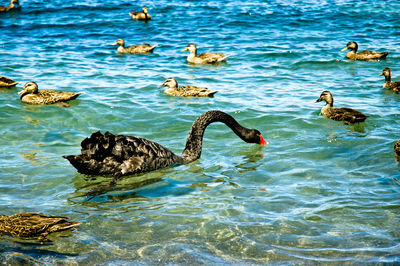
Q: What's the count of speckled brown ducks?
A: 12